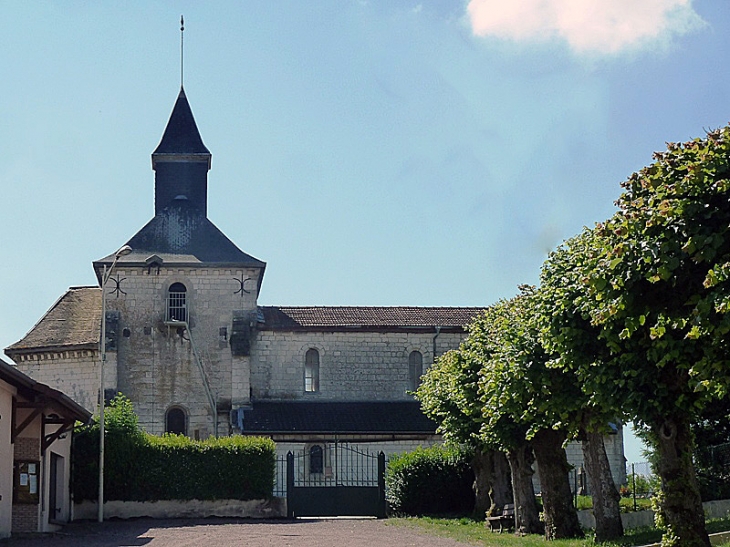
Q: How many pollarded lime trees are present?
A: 6